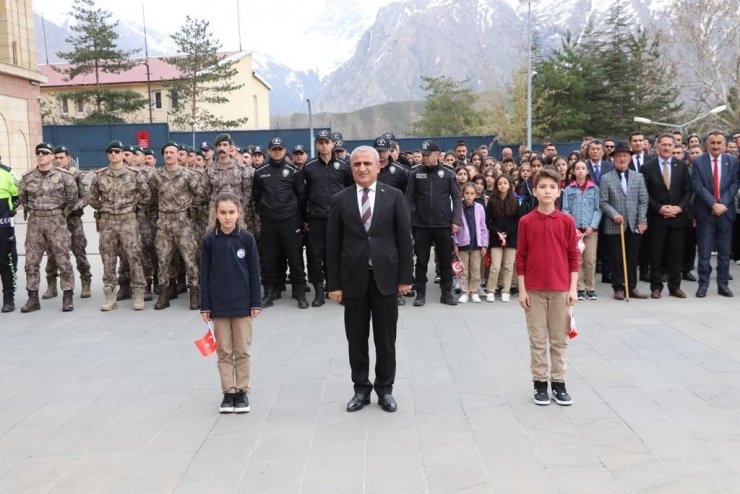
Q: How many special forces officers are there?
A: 14